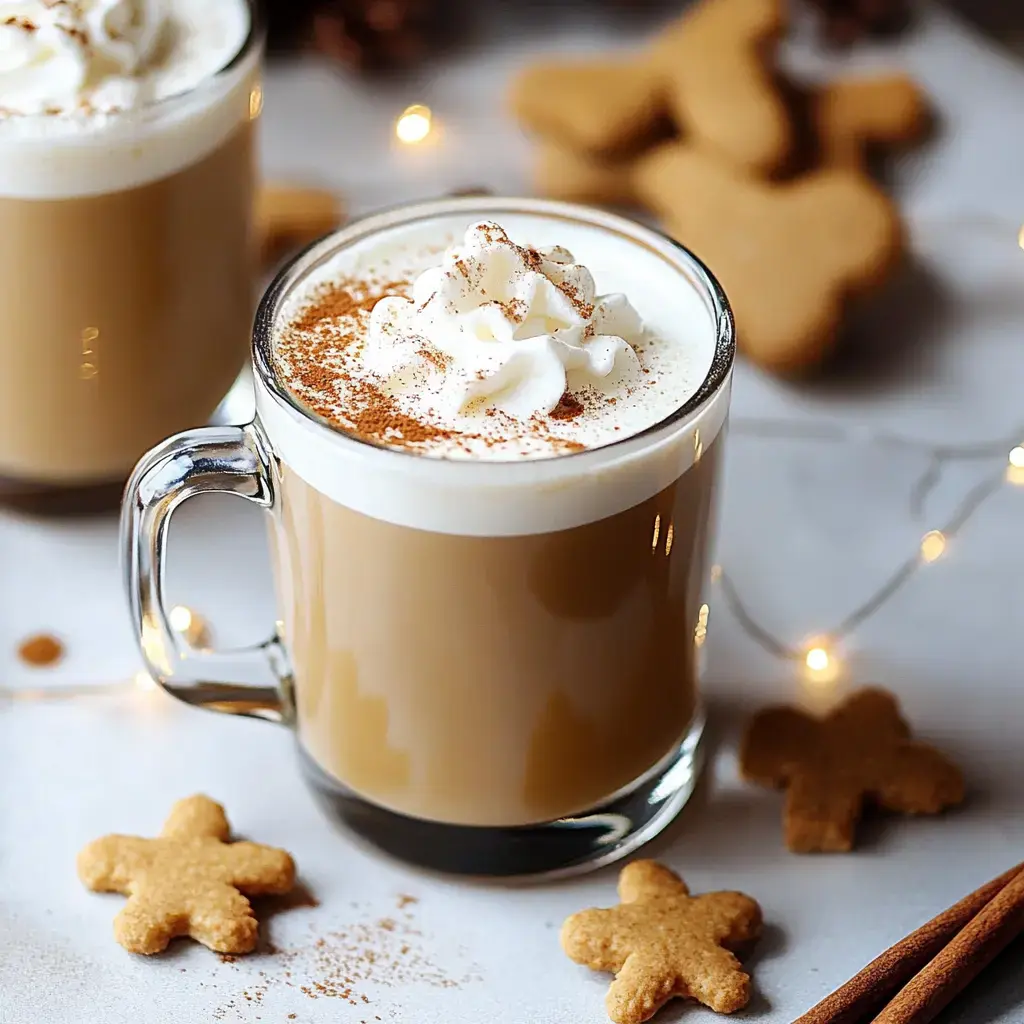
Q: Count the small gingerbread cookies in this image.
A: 3